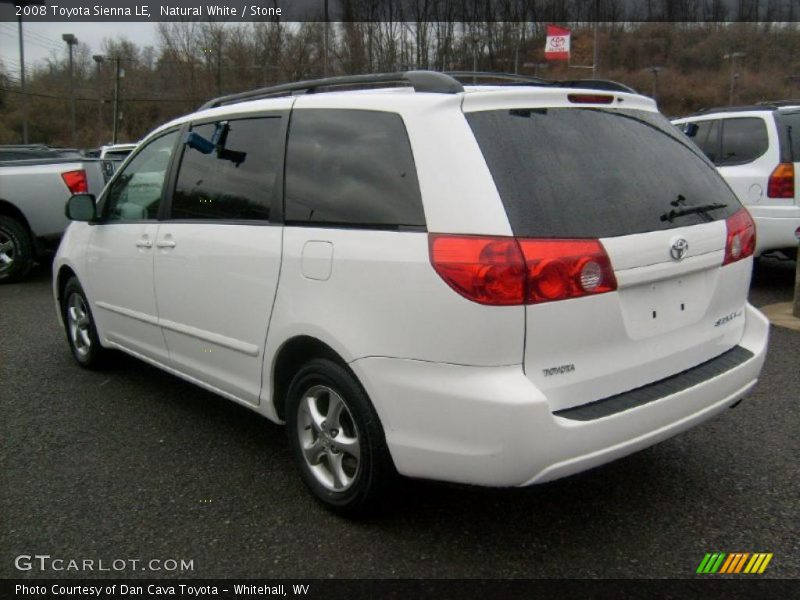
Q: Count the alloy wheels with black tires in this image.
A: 3